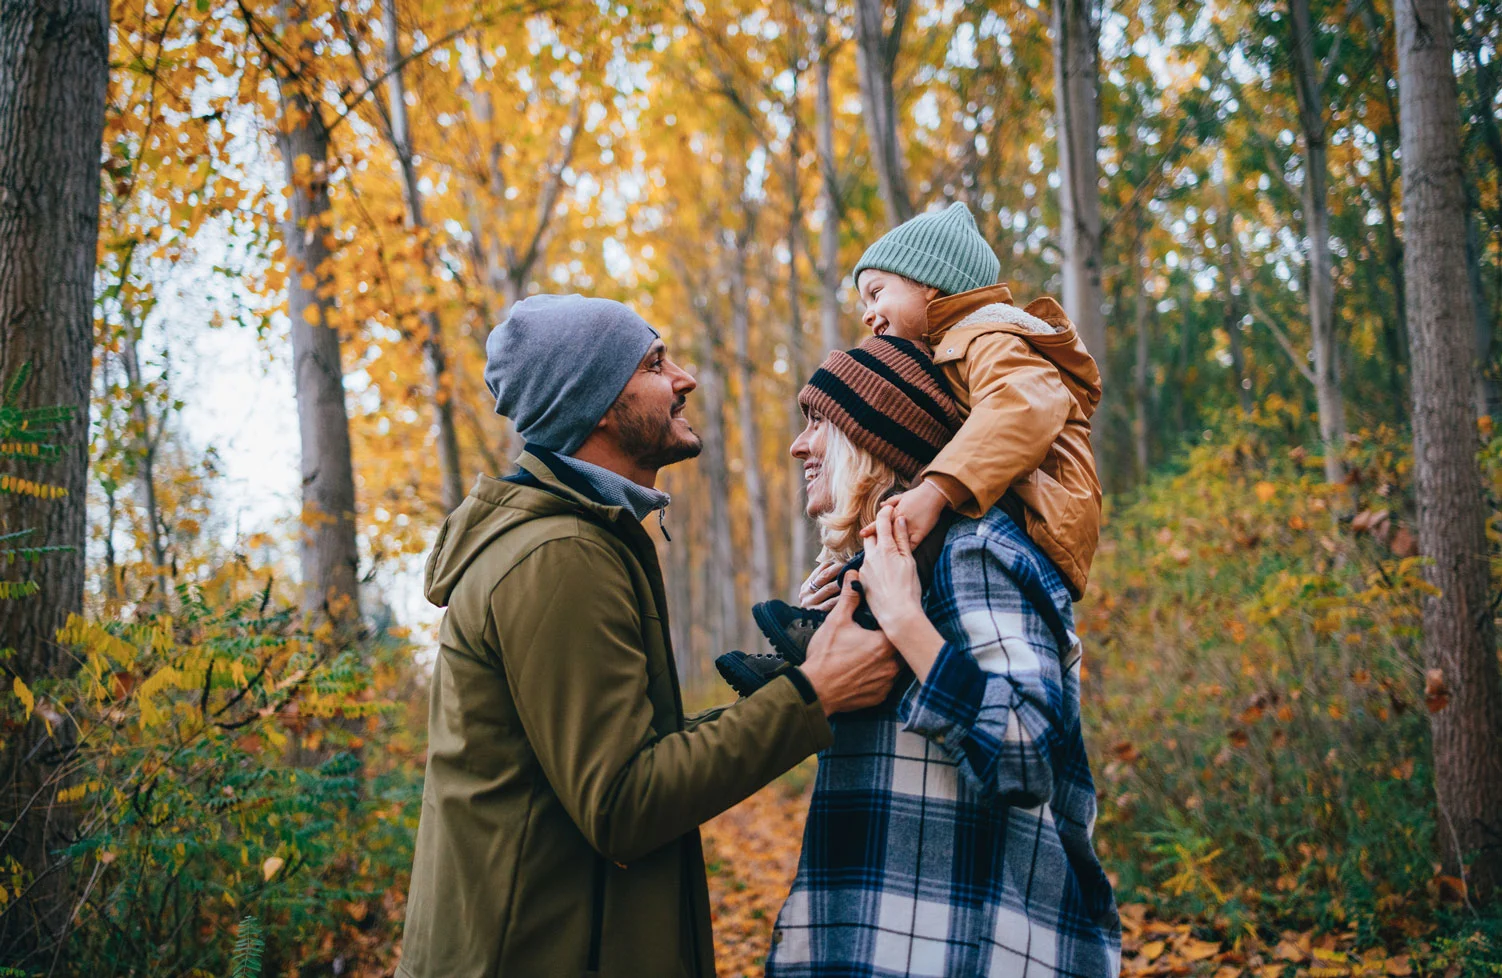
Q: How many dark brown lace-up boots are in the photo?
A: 2